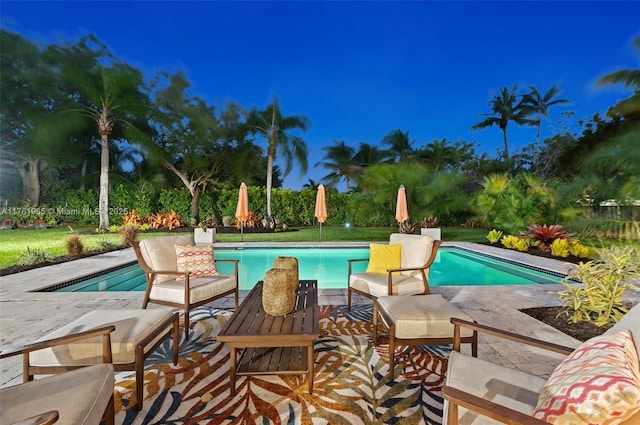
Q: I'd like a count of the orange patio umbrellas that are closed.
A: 3